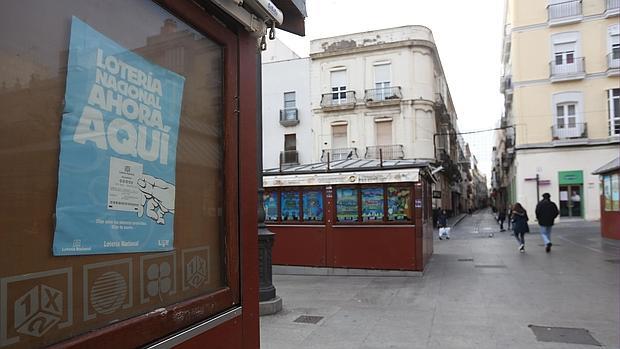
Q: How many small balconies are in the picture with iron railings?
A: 11